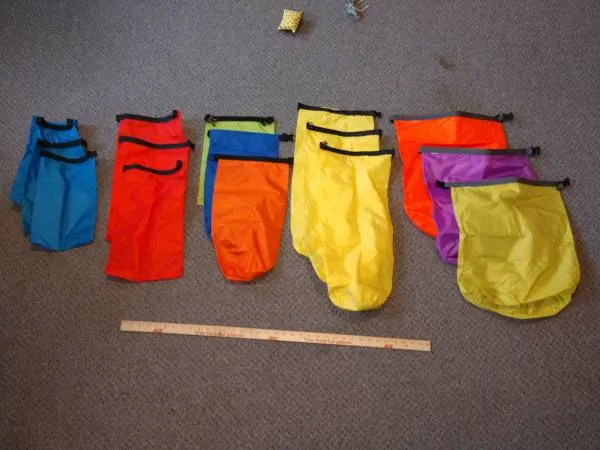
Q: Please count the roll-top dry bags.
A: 15